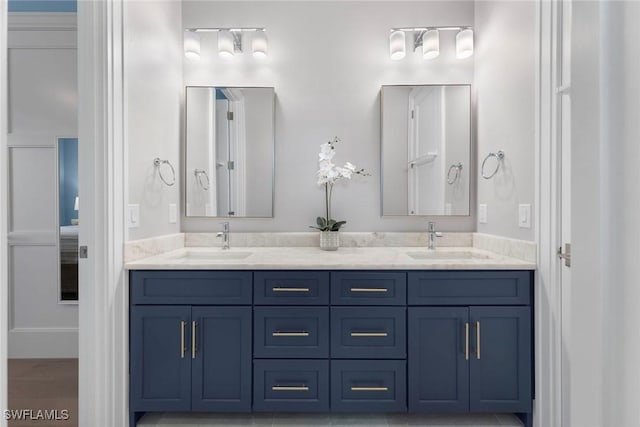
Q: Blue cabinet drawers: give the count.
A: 6